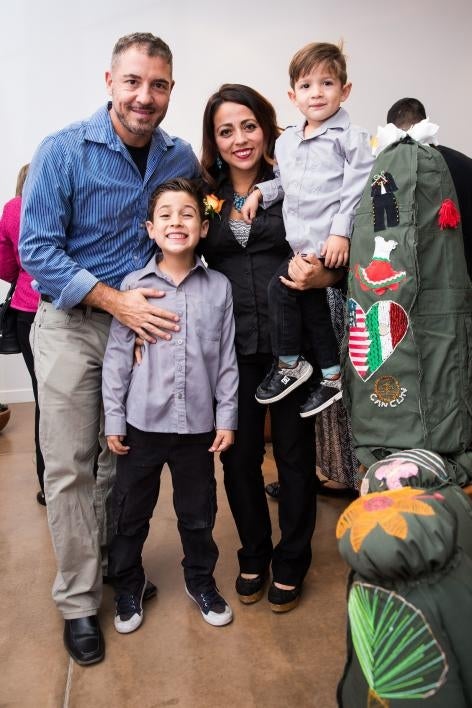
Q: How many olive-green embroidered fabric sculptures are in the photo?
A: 2